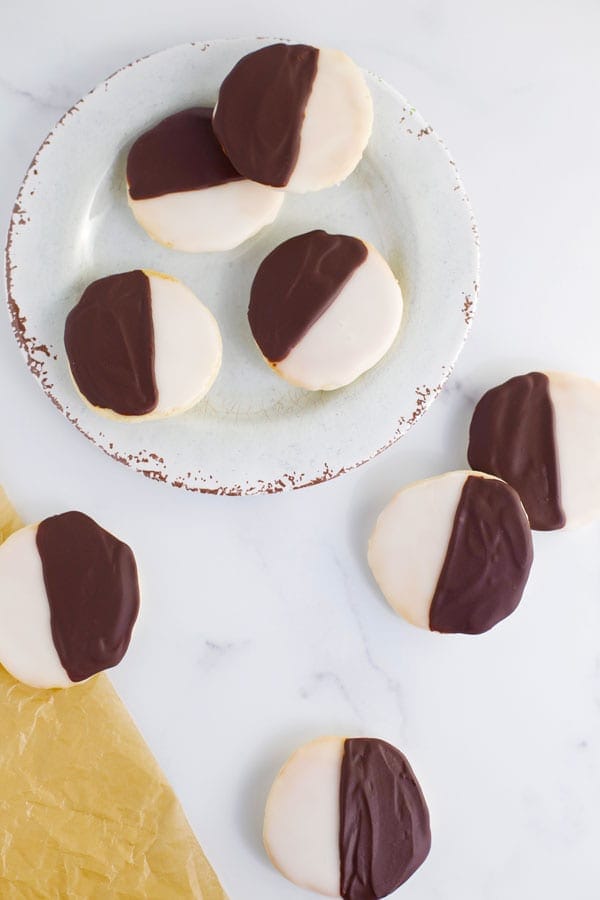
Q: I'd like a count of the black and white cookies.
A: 8